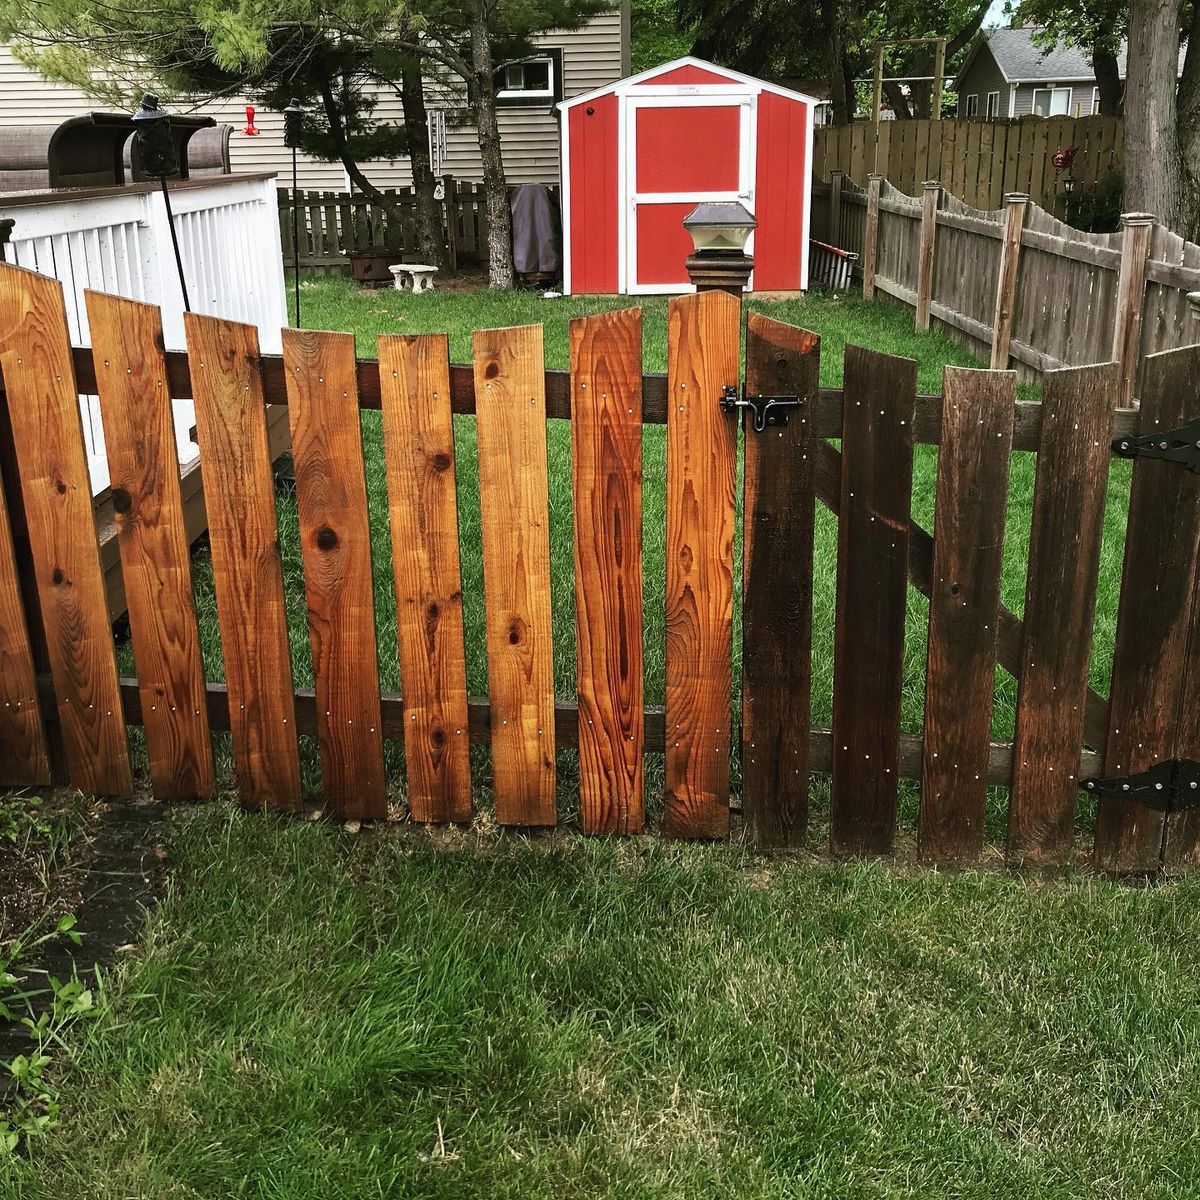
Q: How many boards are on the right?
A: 5